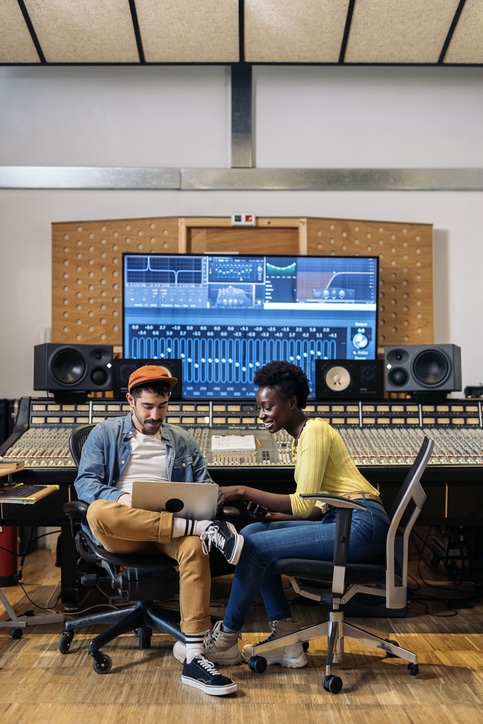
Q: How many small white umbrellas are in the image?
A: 0